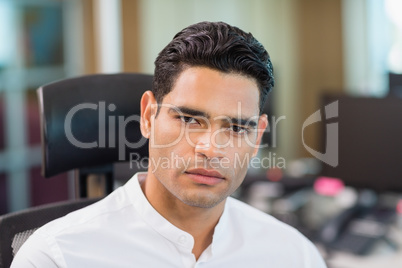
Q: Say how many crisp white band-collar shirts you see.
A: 1